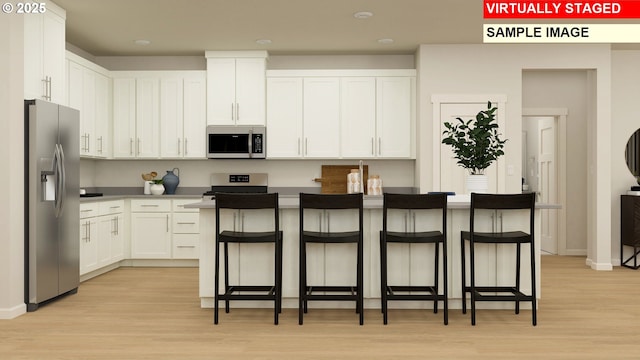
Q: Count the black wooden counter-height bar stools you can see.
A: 4